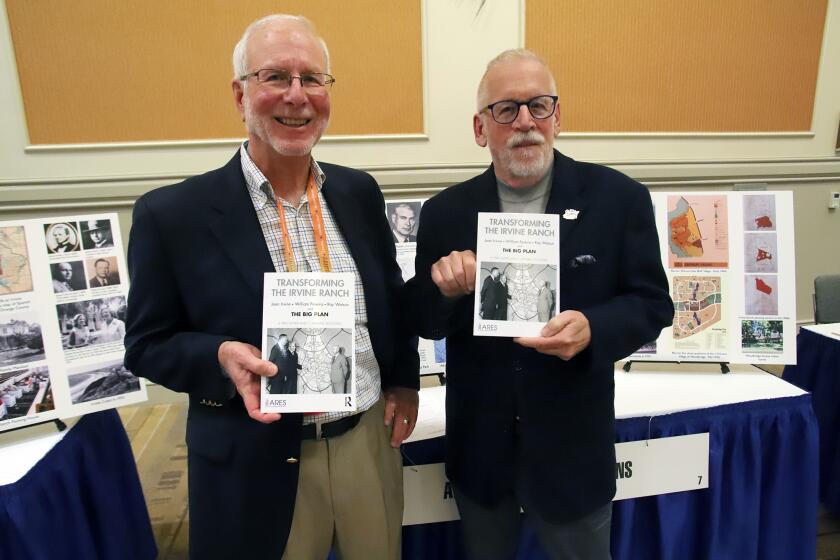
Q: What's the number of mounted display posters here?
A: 3